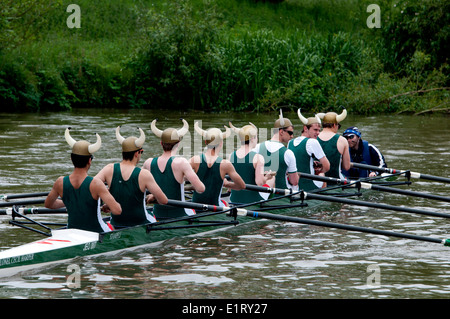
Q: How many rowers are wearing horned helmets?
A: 8